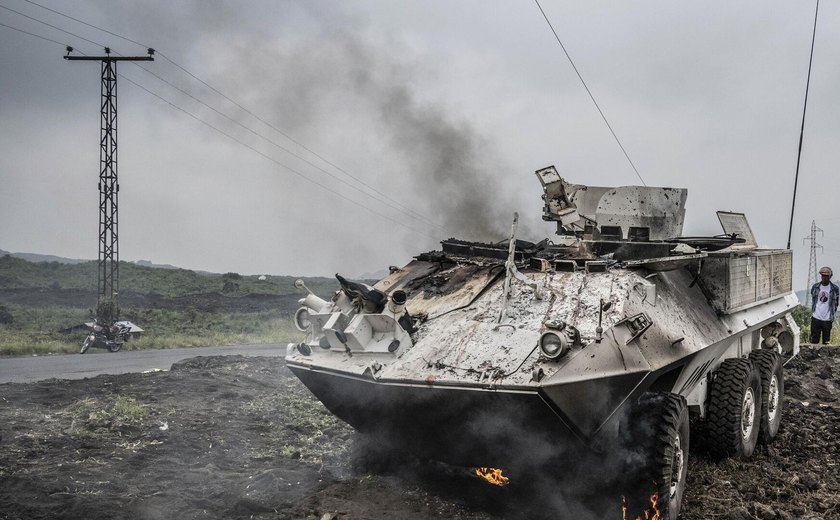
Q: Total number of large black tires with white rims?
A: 3